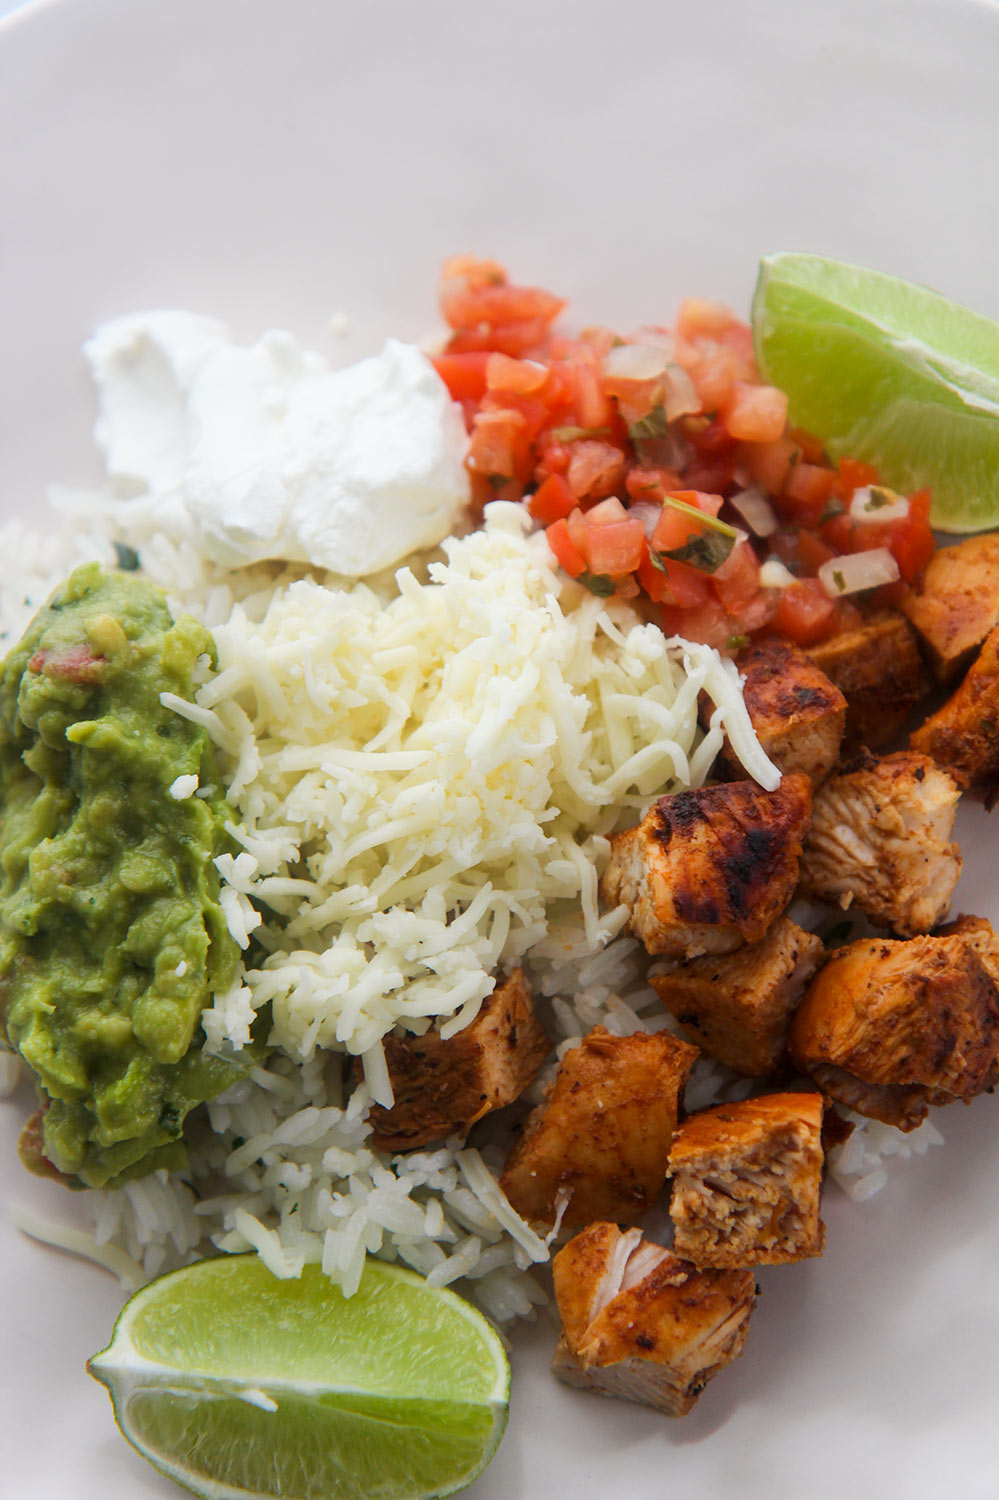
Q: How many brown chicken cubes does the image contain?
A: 13